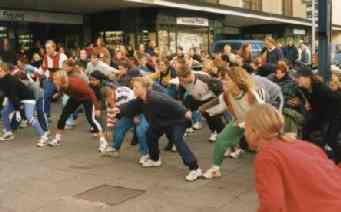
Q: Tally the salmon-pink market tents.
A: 0